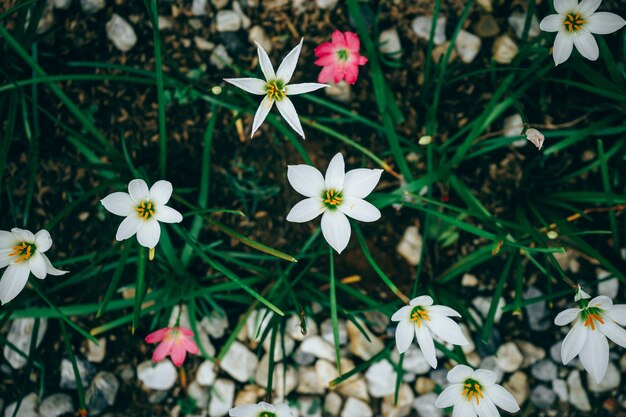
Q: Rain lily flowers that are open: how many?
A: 11